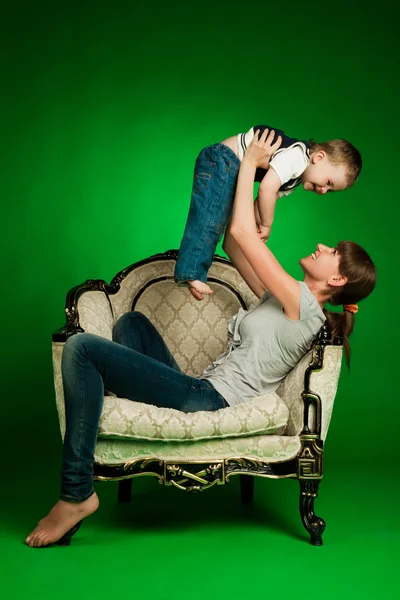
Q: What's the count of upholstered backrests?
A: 1